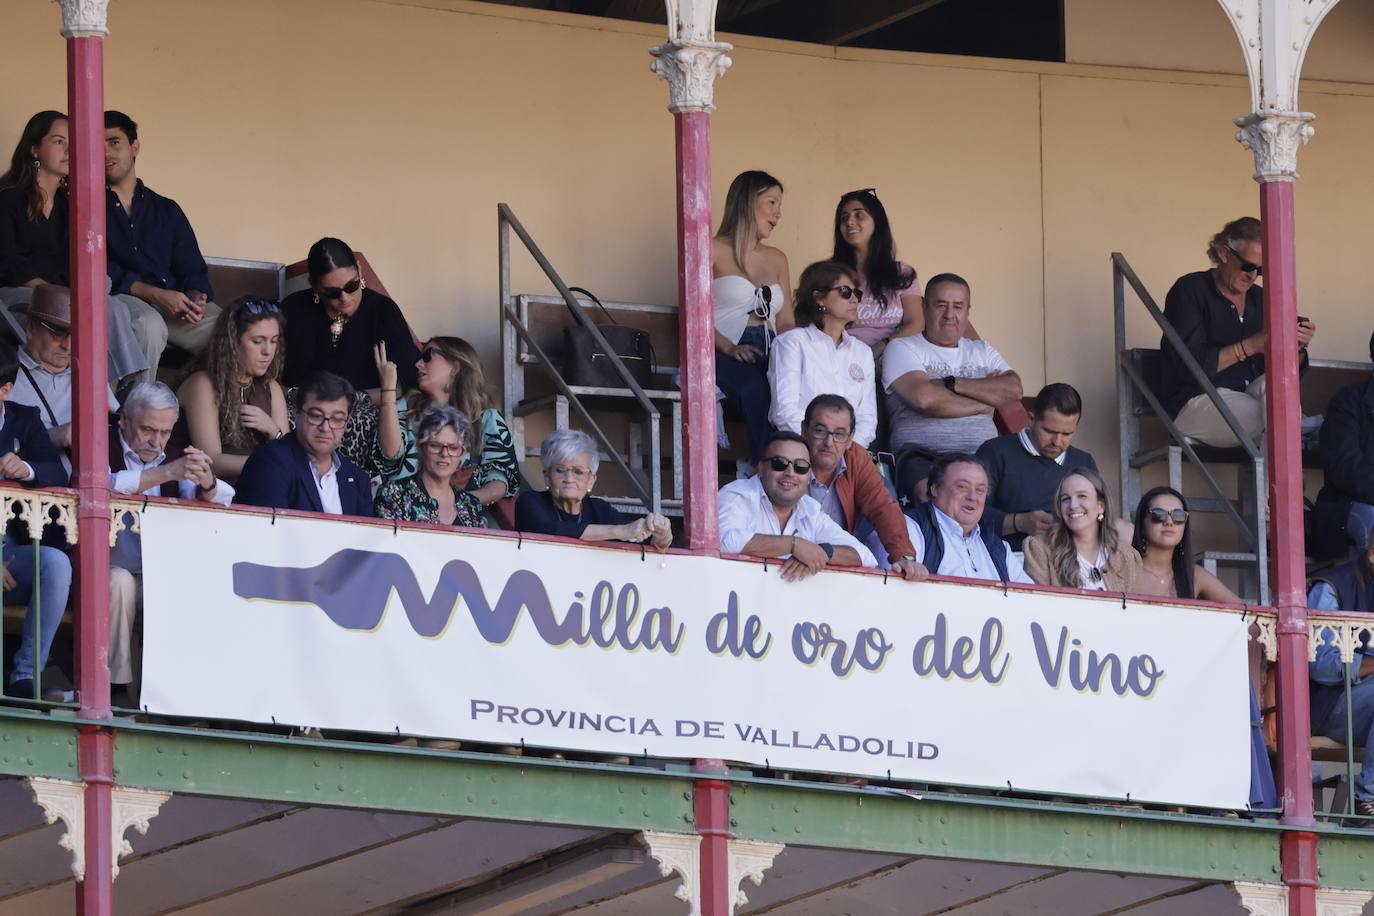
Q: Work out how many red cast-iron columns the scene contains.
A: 3